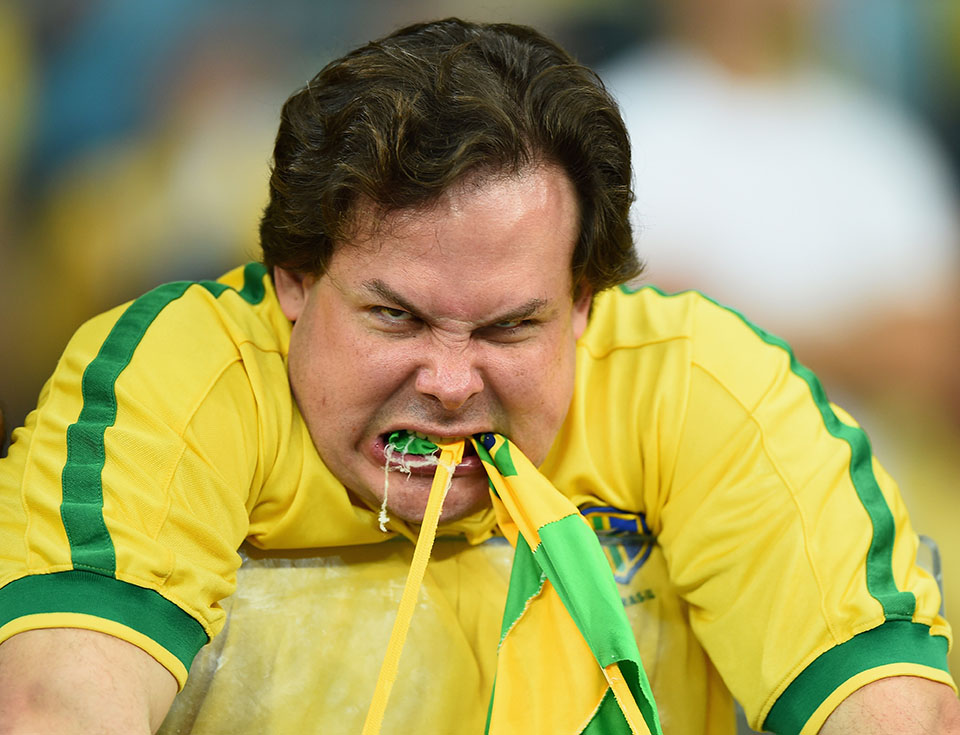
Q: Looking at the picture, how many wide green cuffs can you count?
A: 2